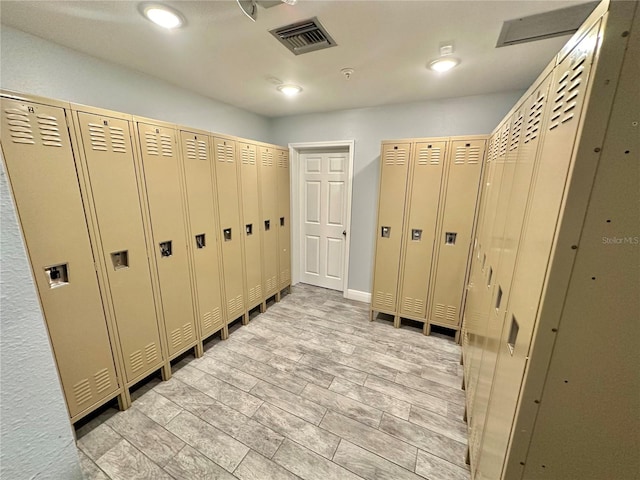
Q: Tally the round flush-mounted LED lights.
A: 3